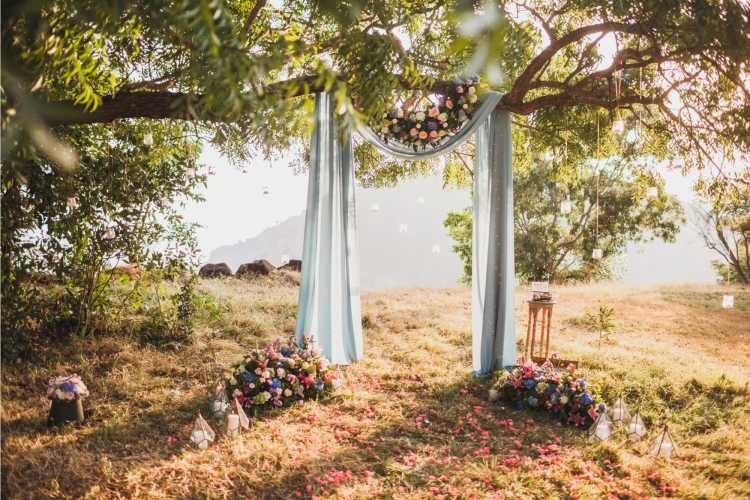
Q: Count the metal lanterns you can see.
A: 7